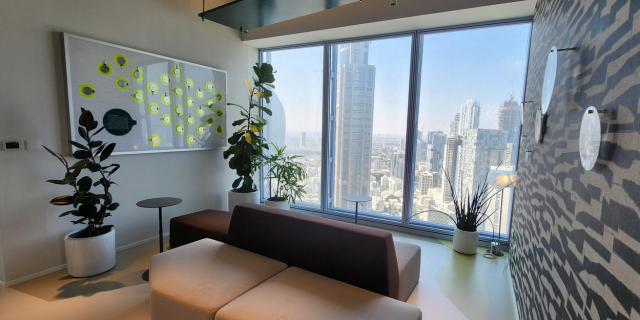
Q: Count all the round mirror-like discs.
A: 3